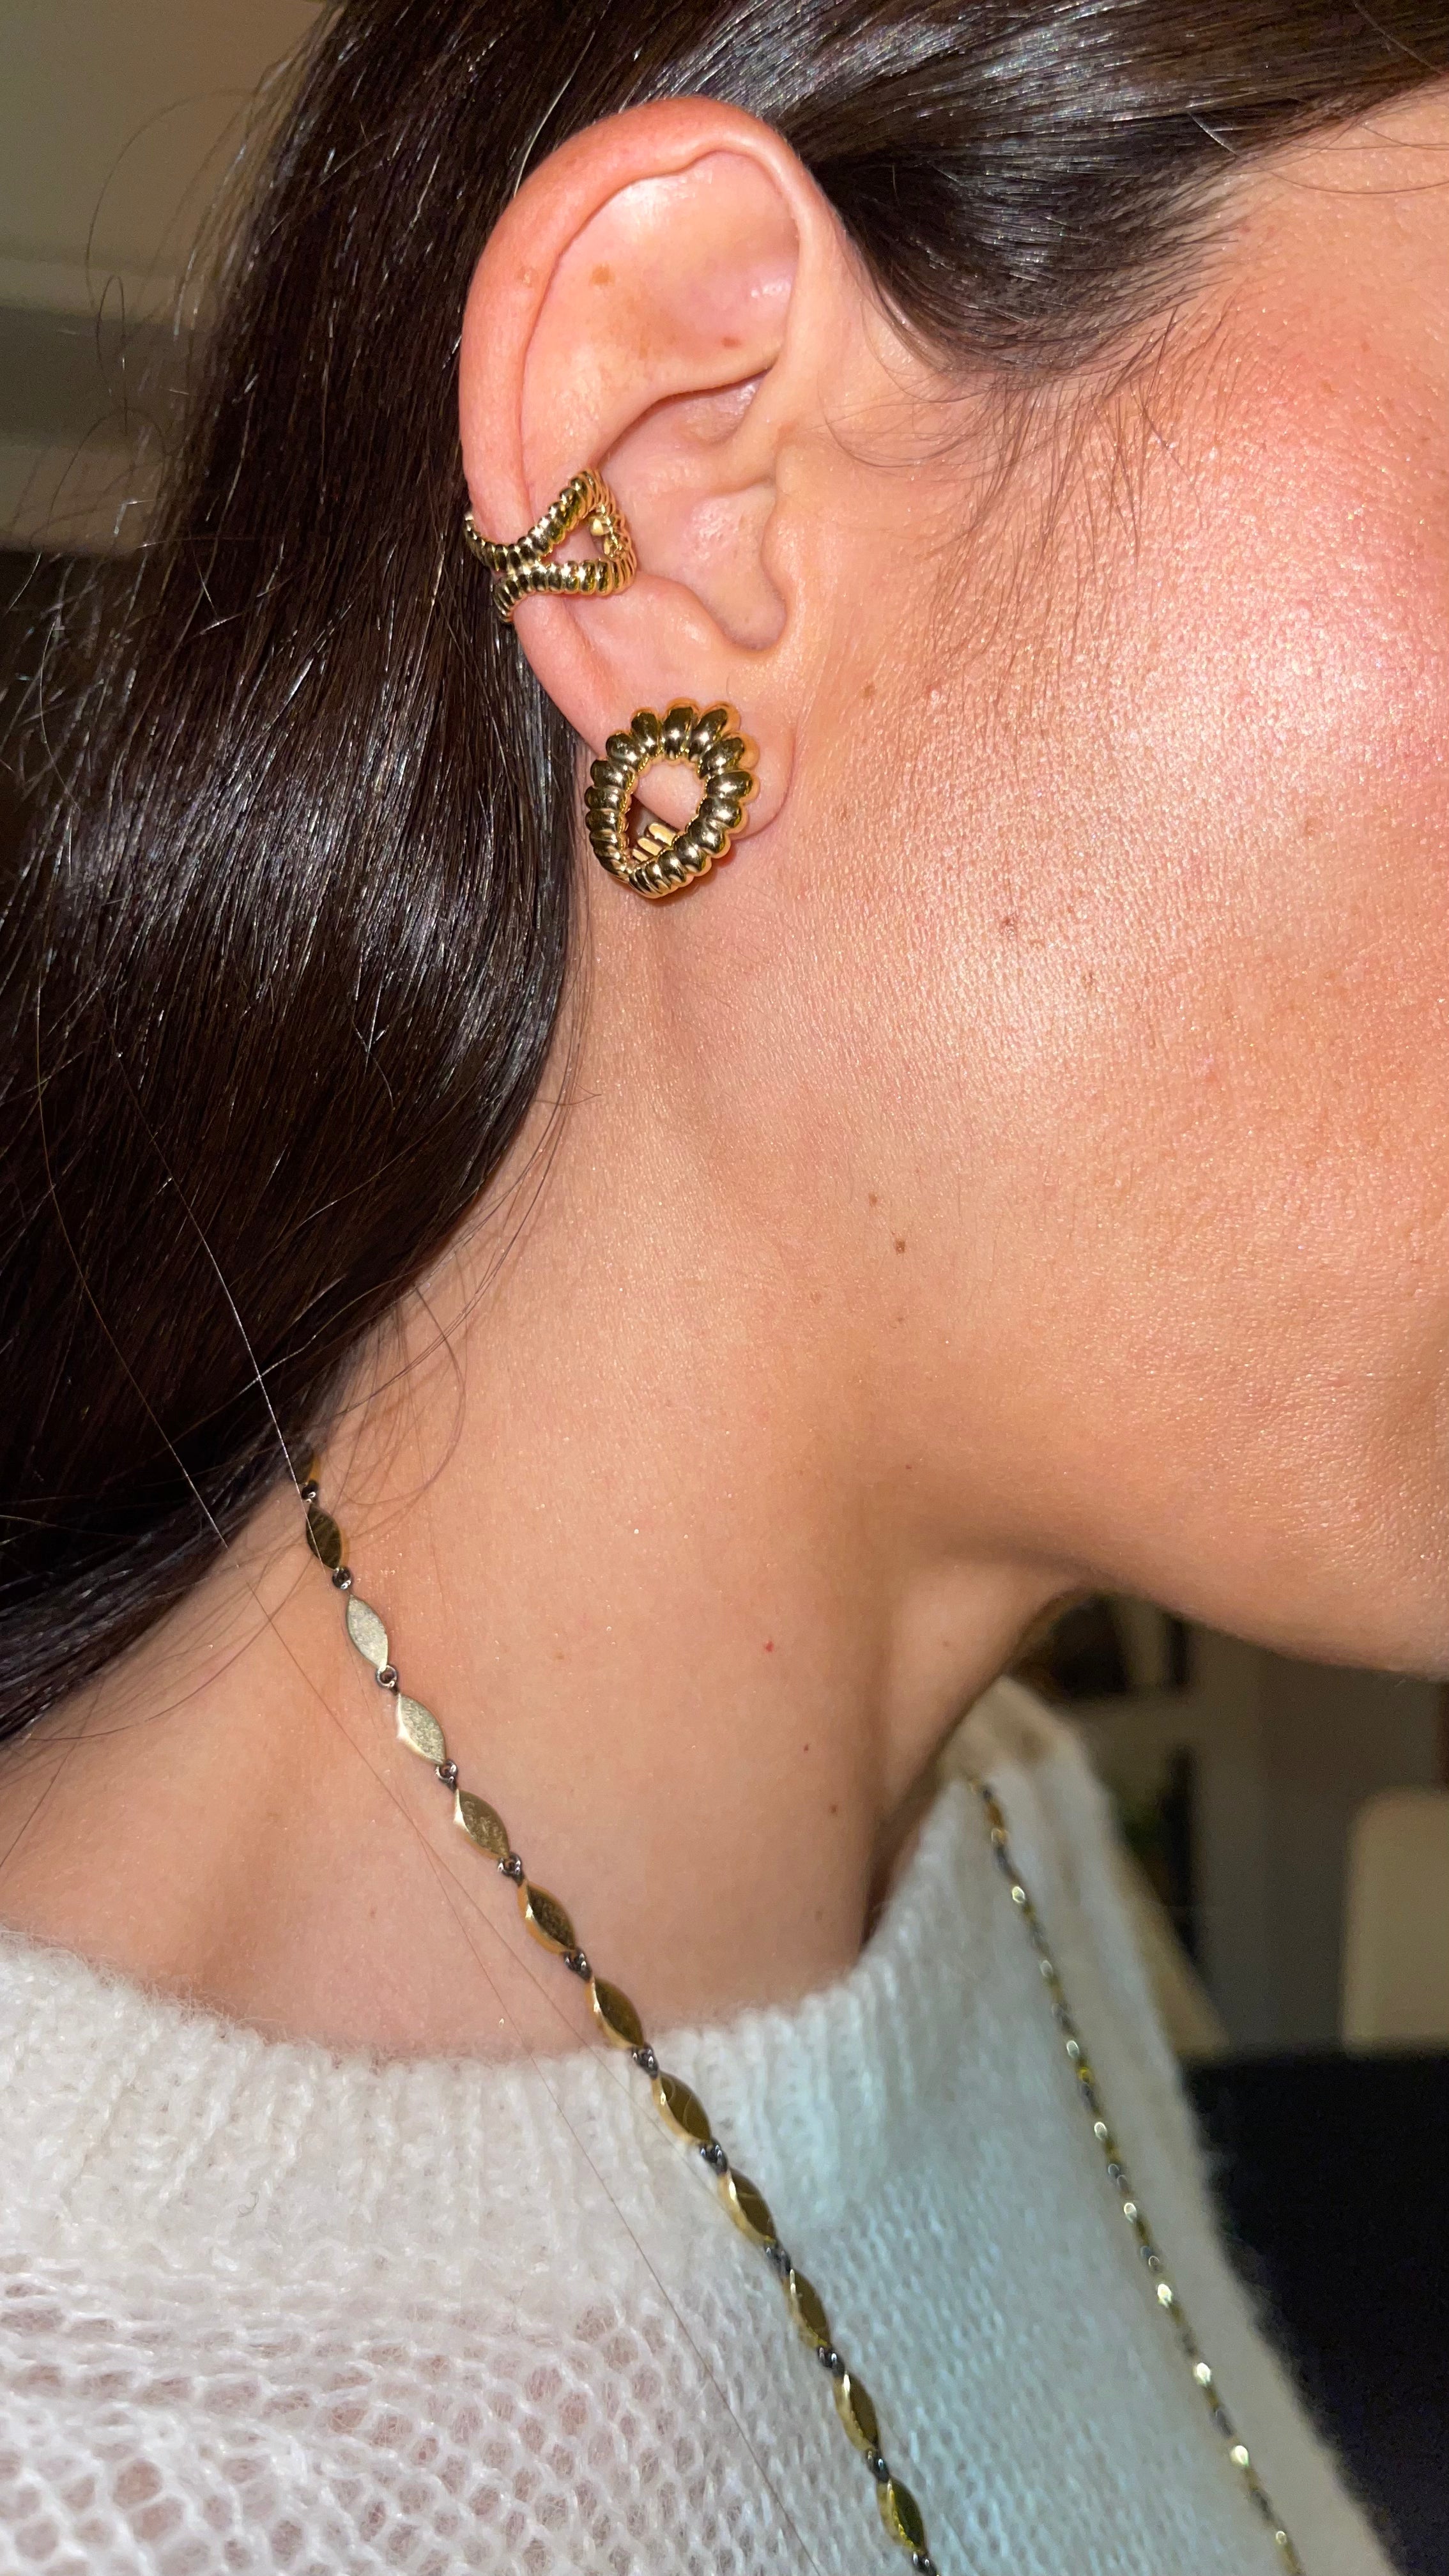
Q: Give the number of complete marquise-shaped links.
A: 11